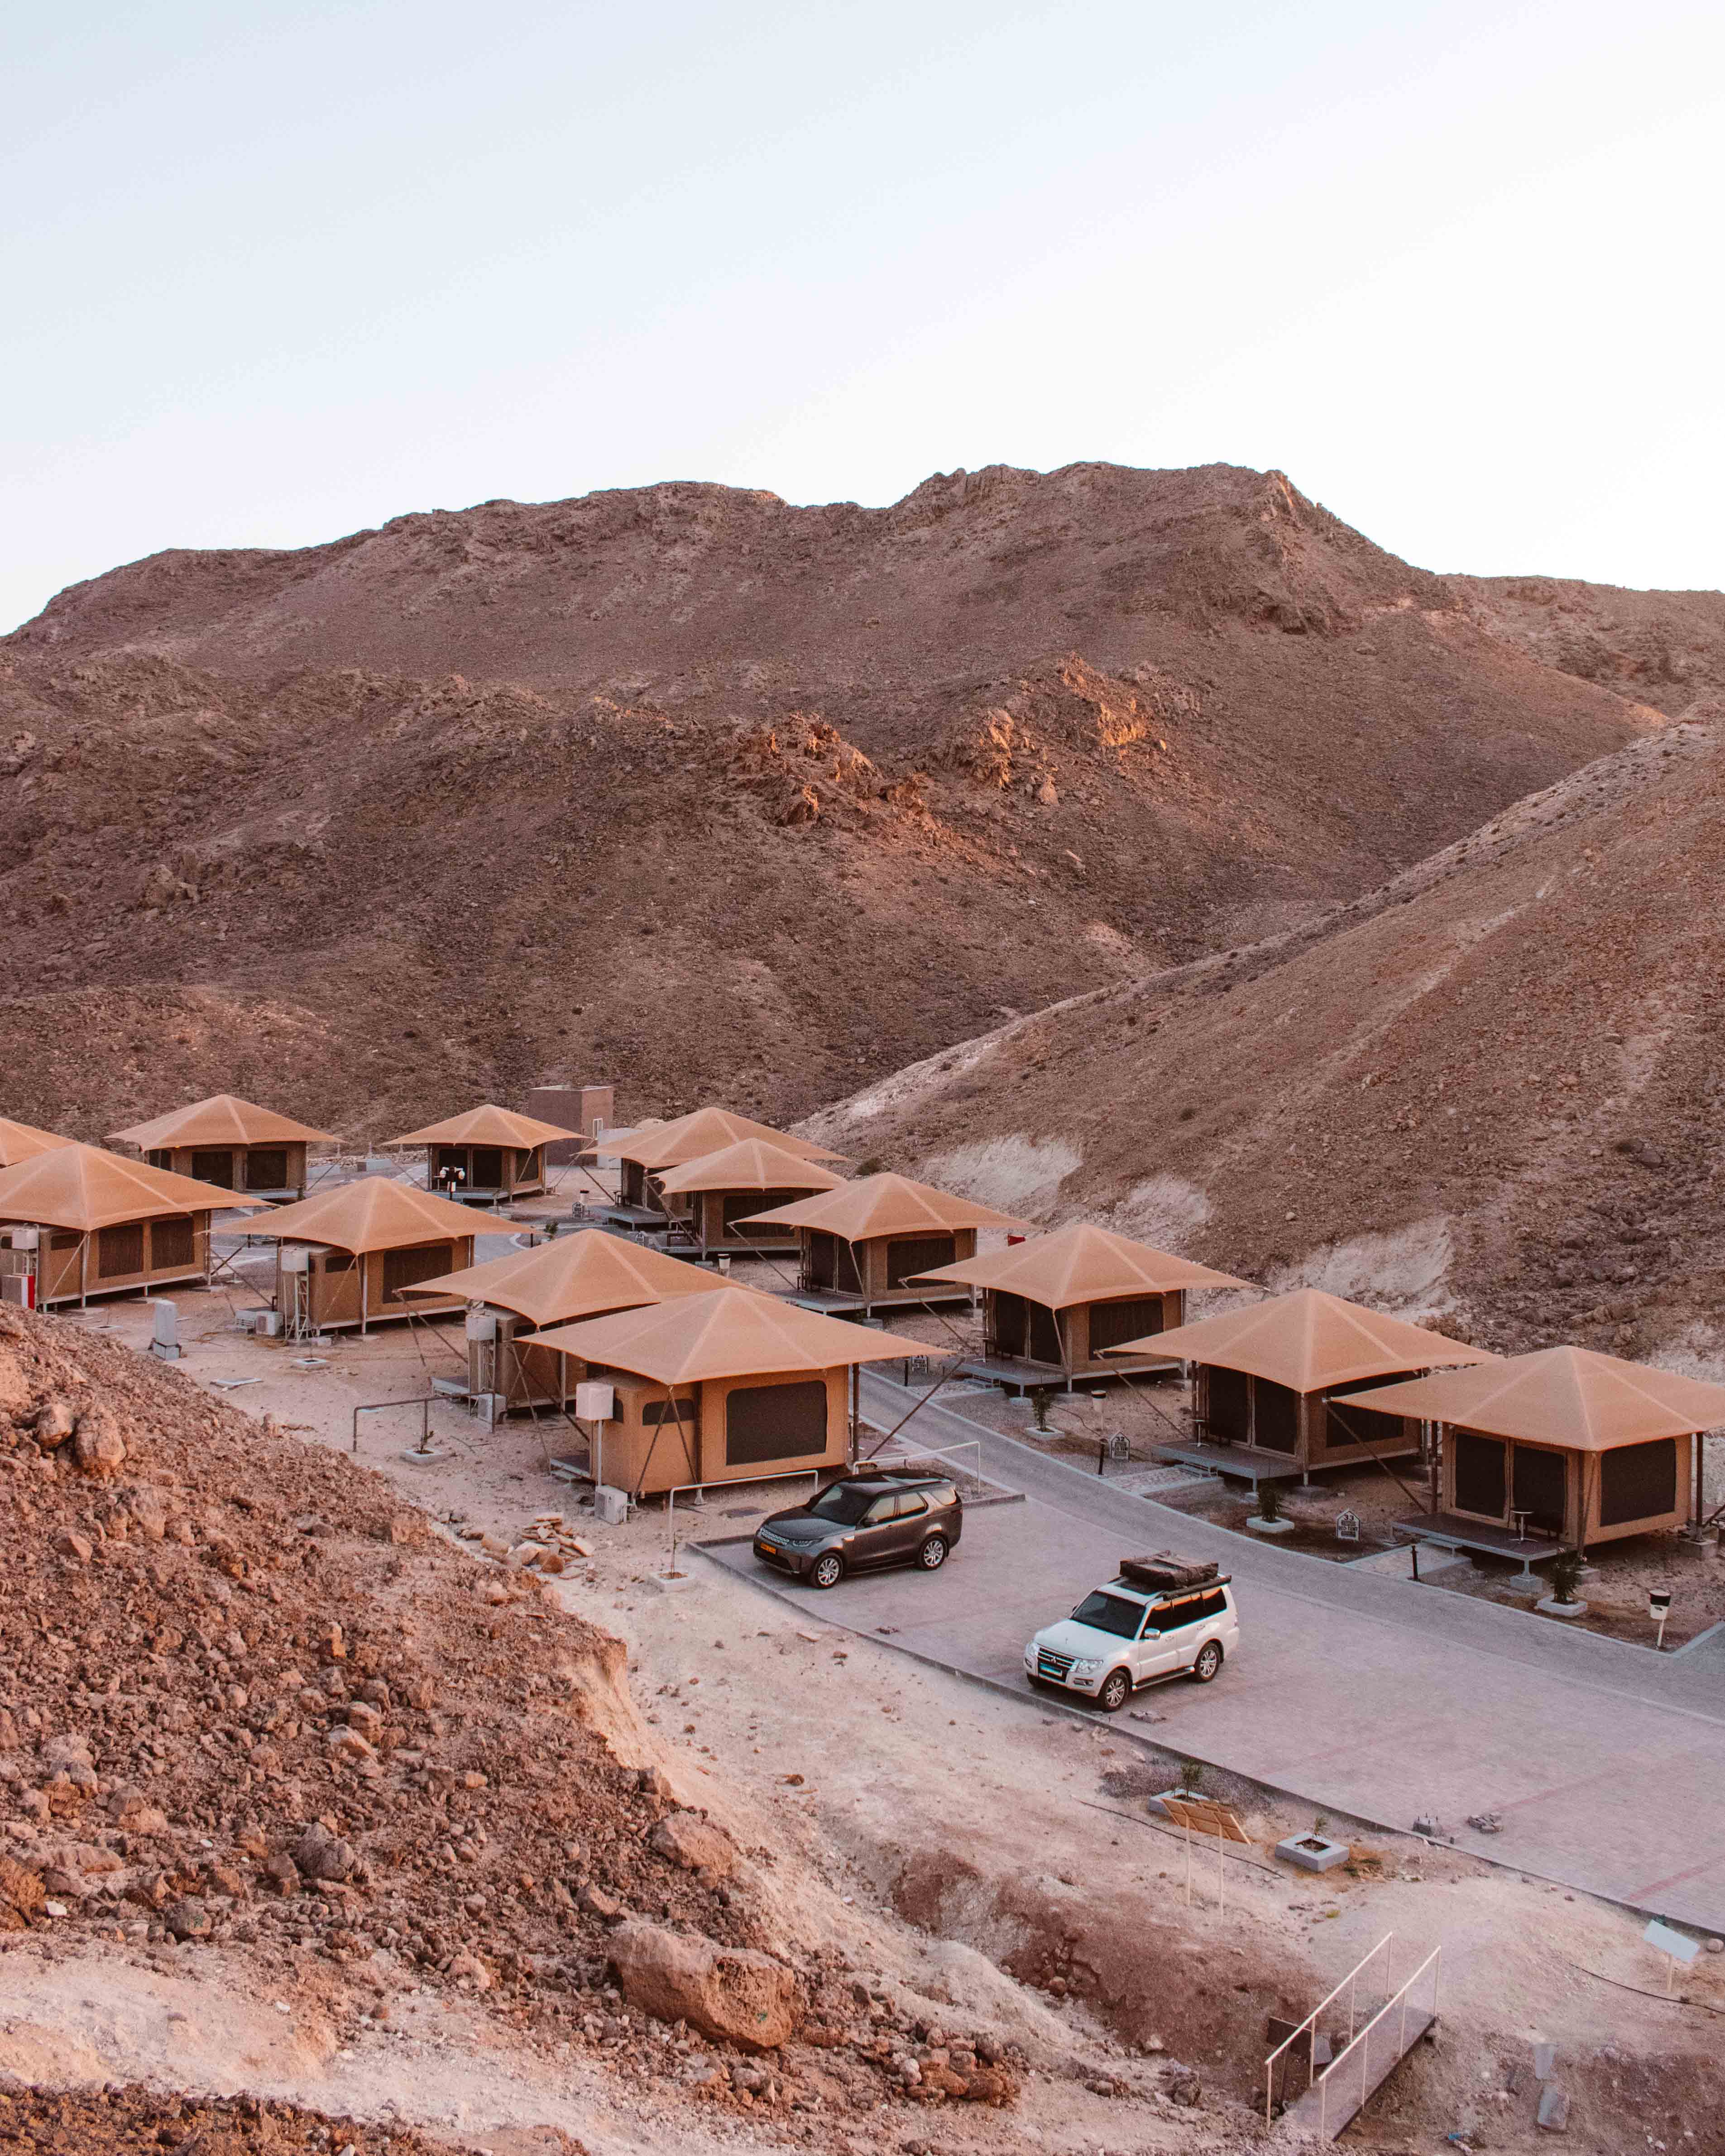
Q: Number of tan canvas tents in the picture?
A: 13